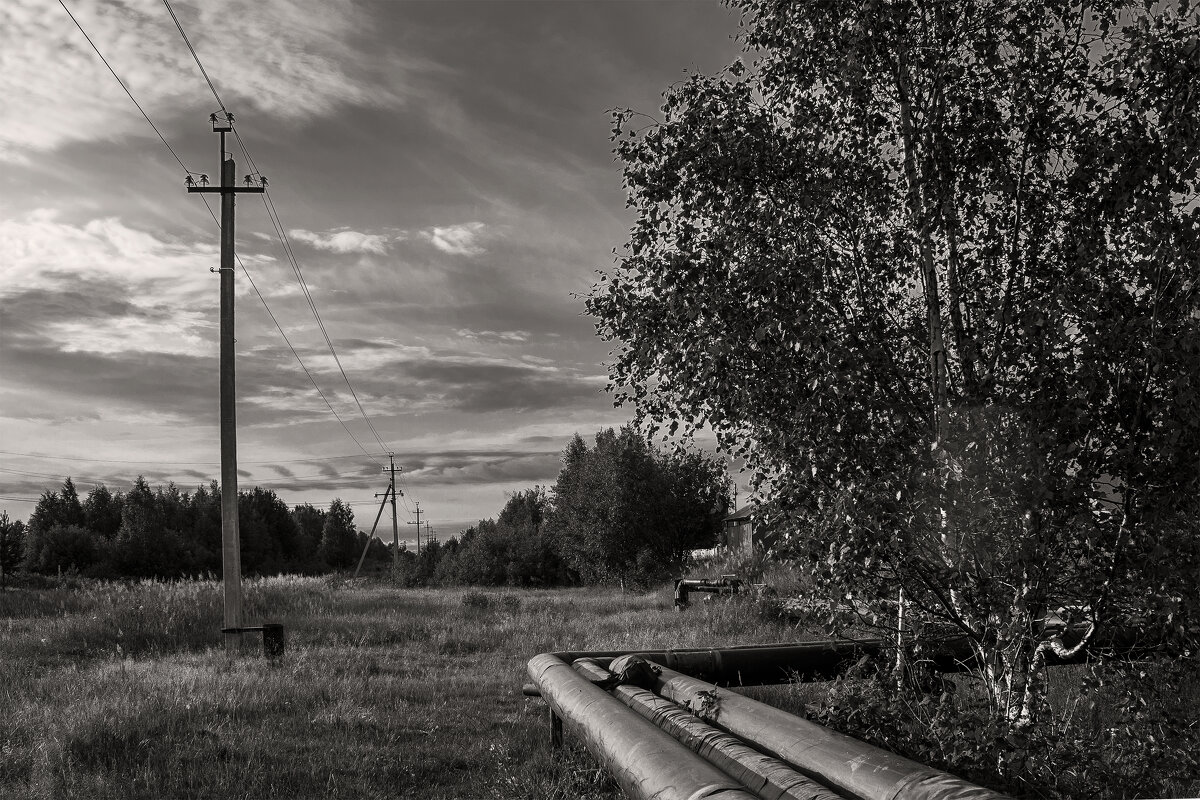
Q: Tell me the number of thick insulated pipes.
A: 3